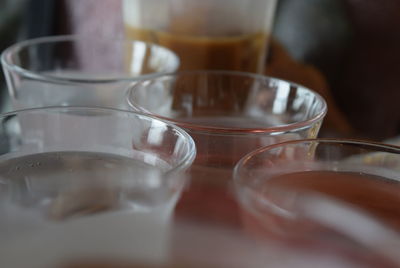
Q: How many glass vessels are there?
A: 5